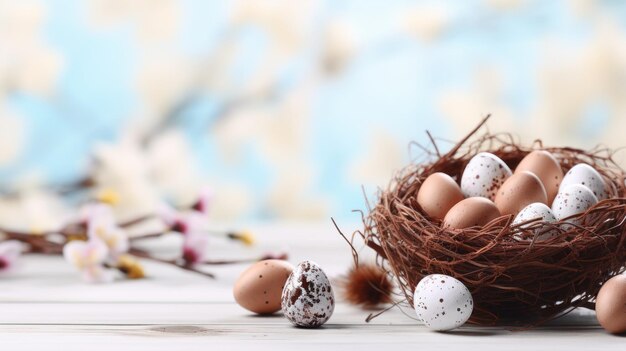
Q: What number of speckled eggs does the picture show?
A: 6